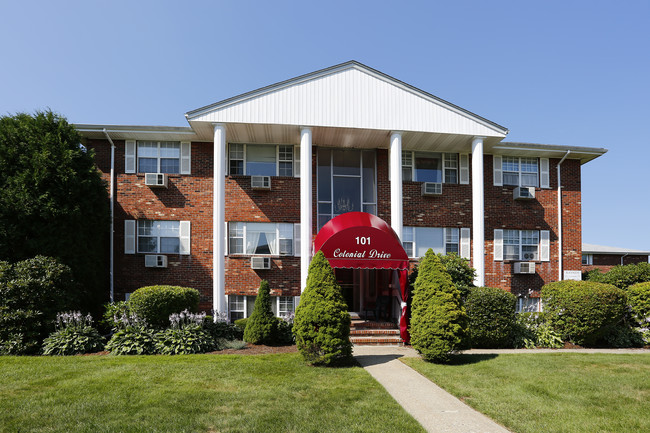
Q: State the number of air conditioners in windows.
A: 7